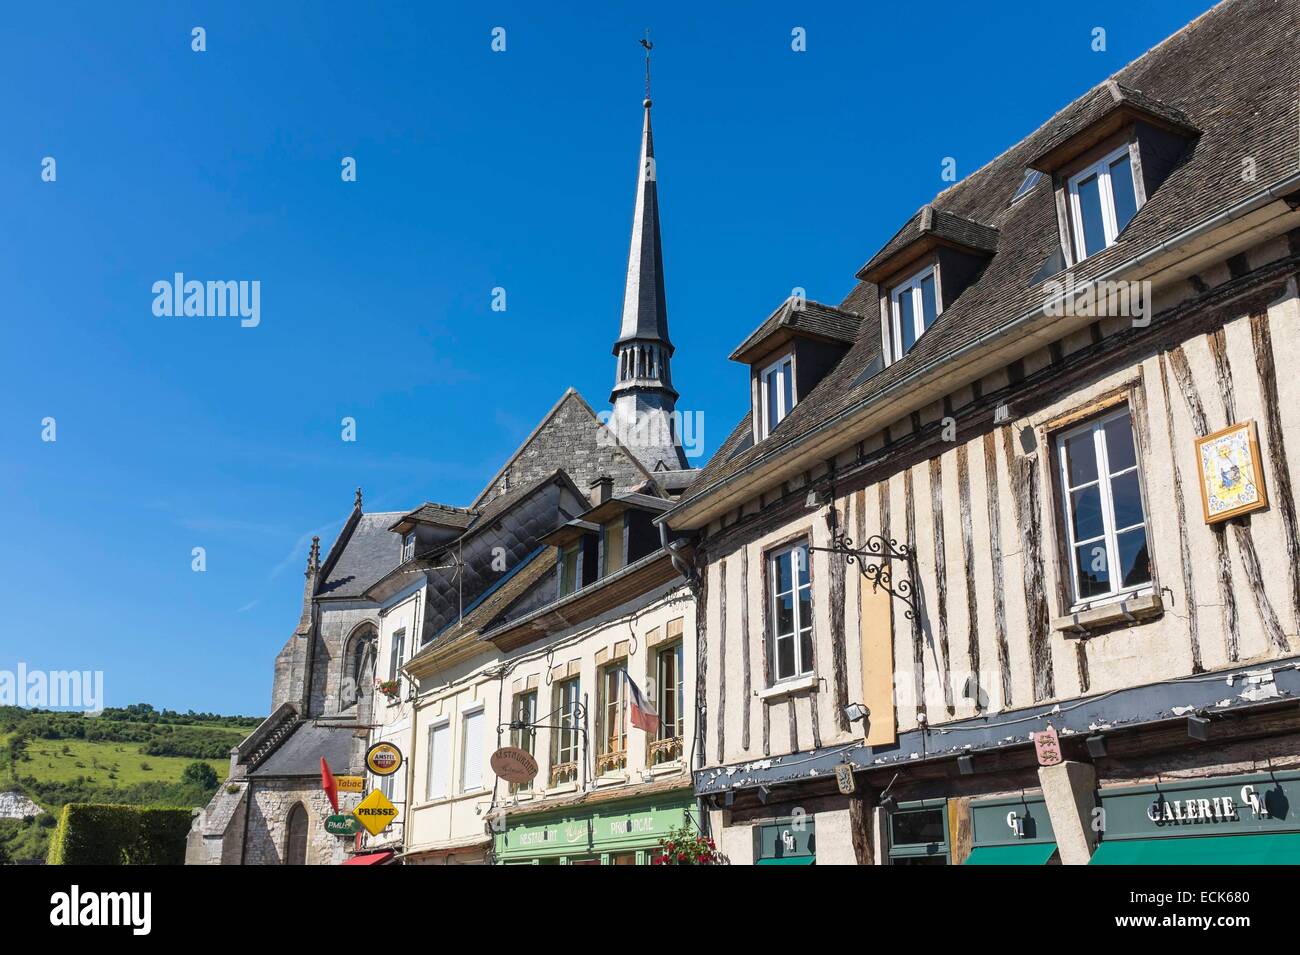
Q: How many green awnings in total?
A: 3